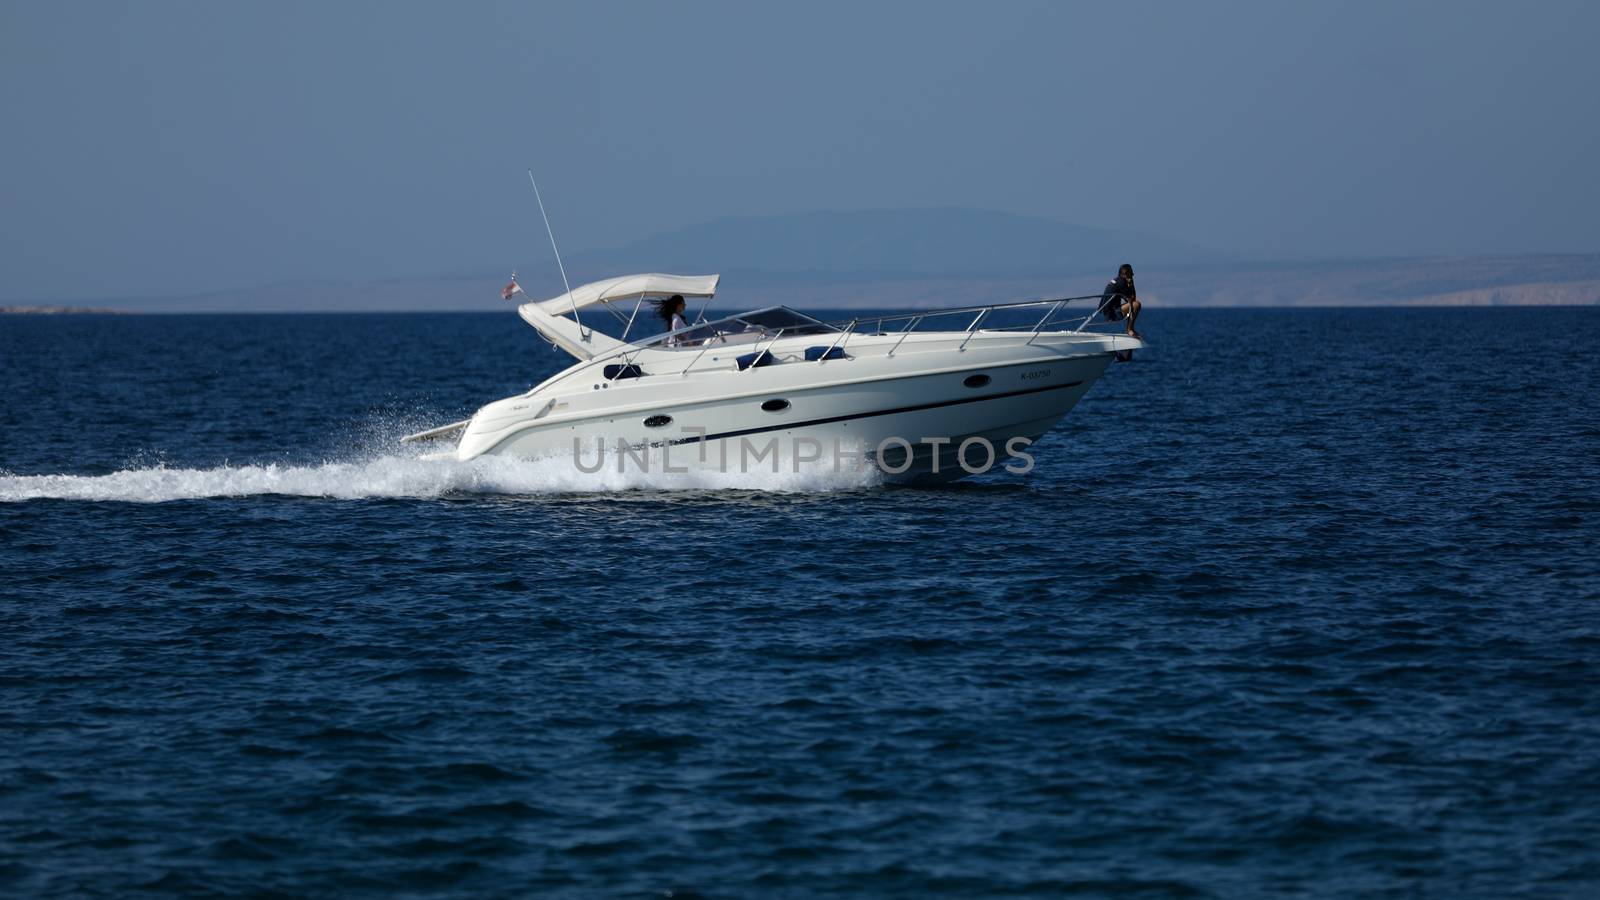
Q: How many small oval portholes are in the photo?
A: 3